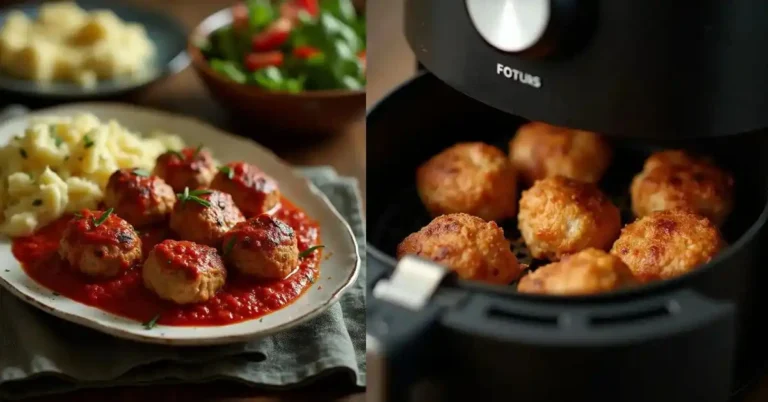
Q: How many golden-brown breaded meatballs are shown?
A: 7